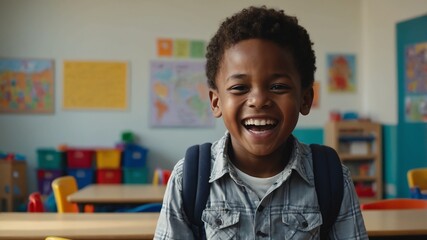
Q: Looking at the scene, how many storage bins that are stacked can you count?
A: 8